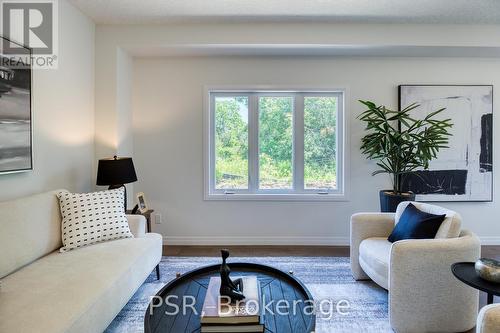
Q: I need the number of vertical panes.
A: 3